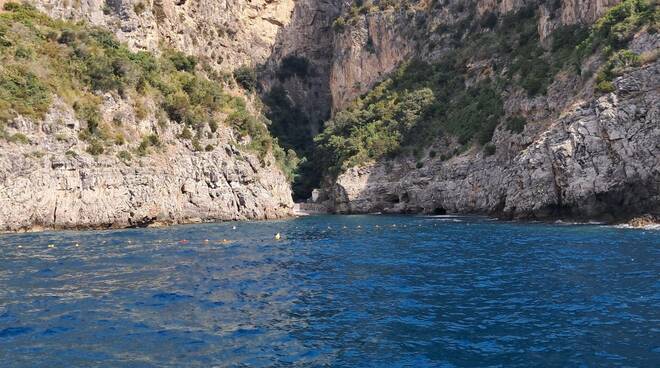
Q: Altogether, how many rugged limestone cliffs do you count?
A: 2